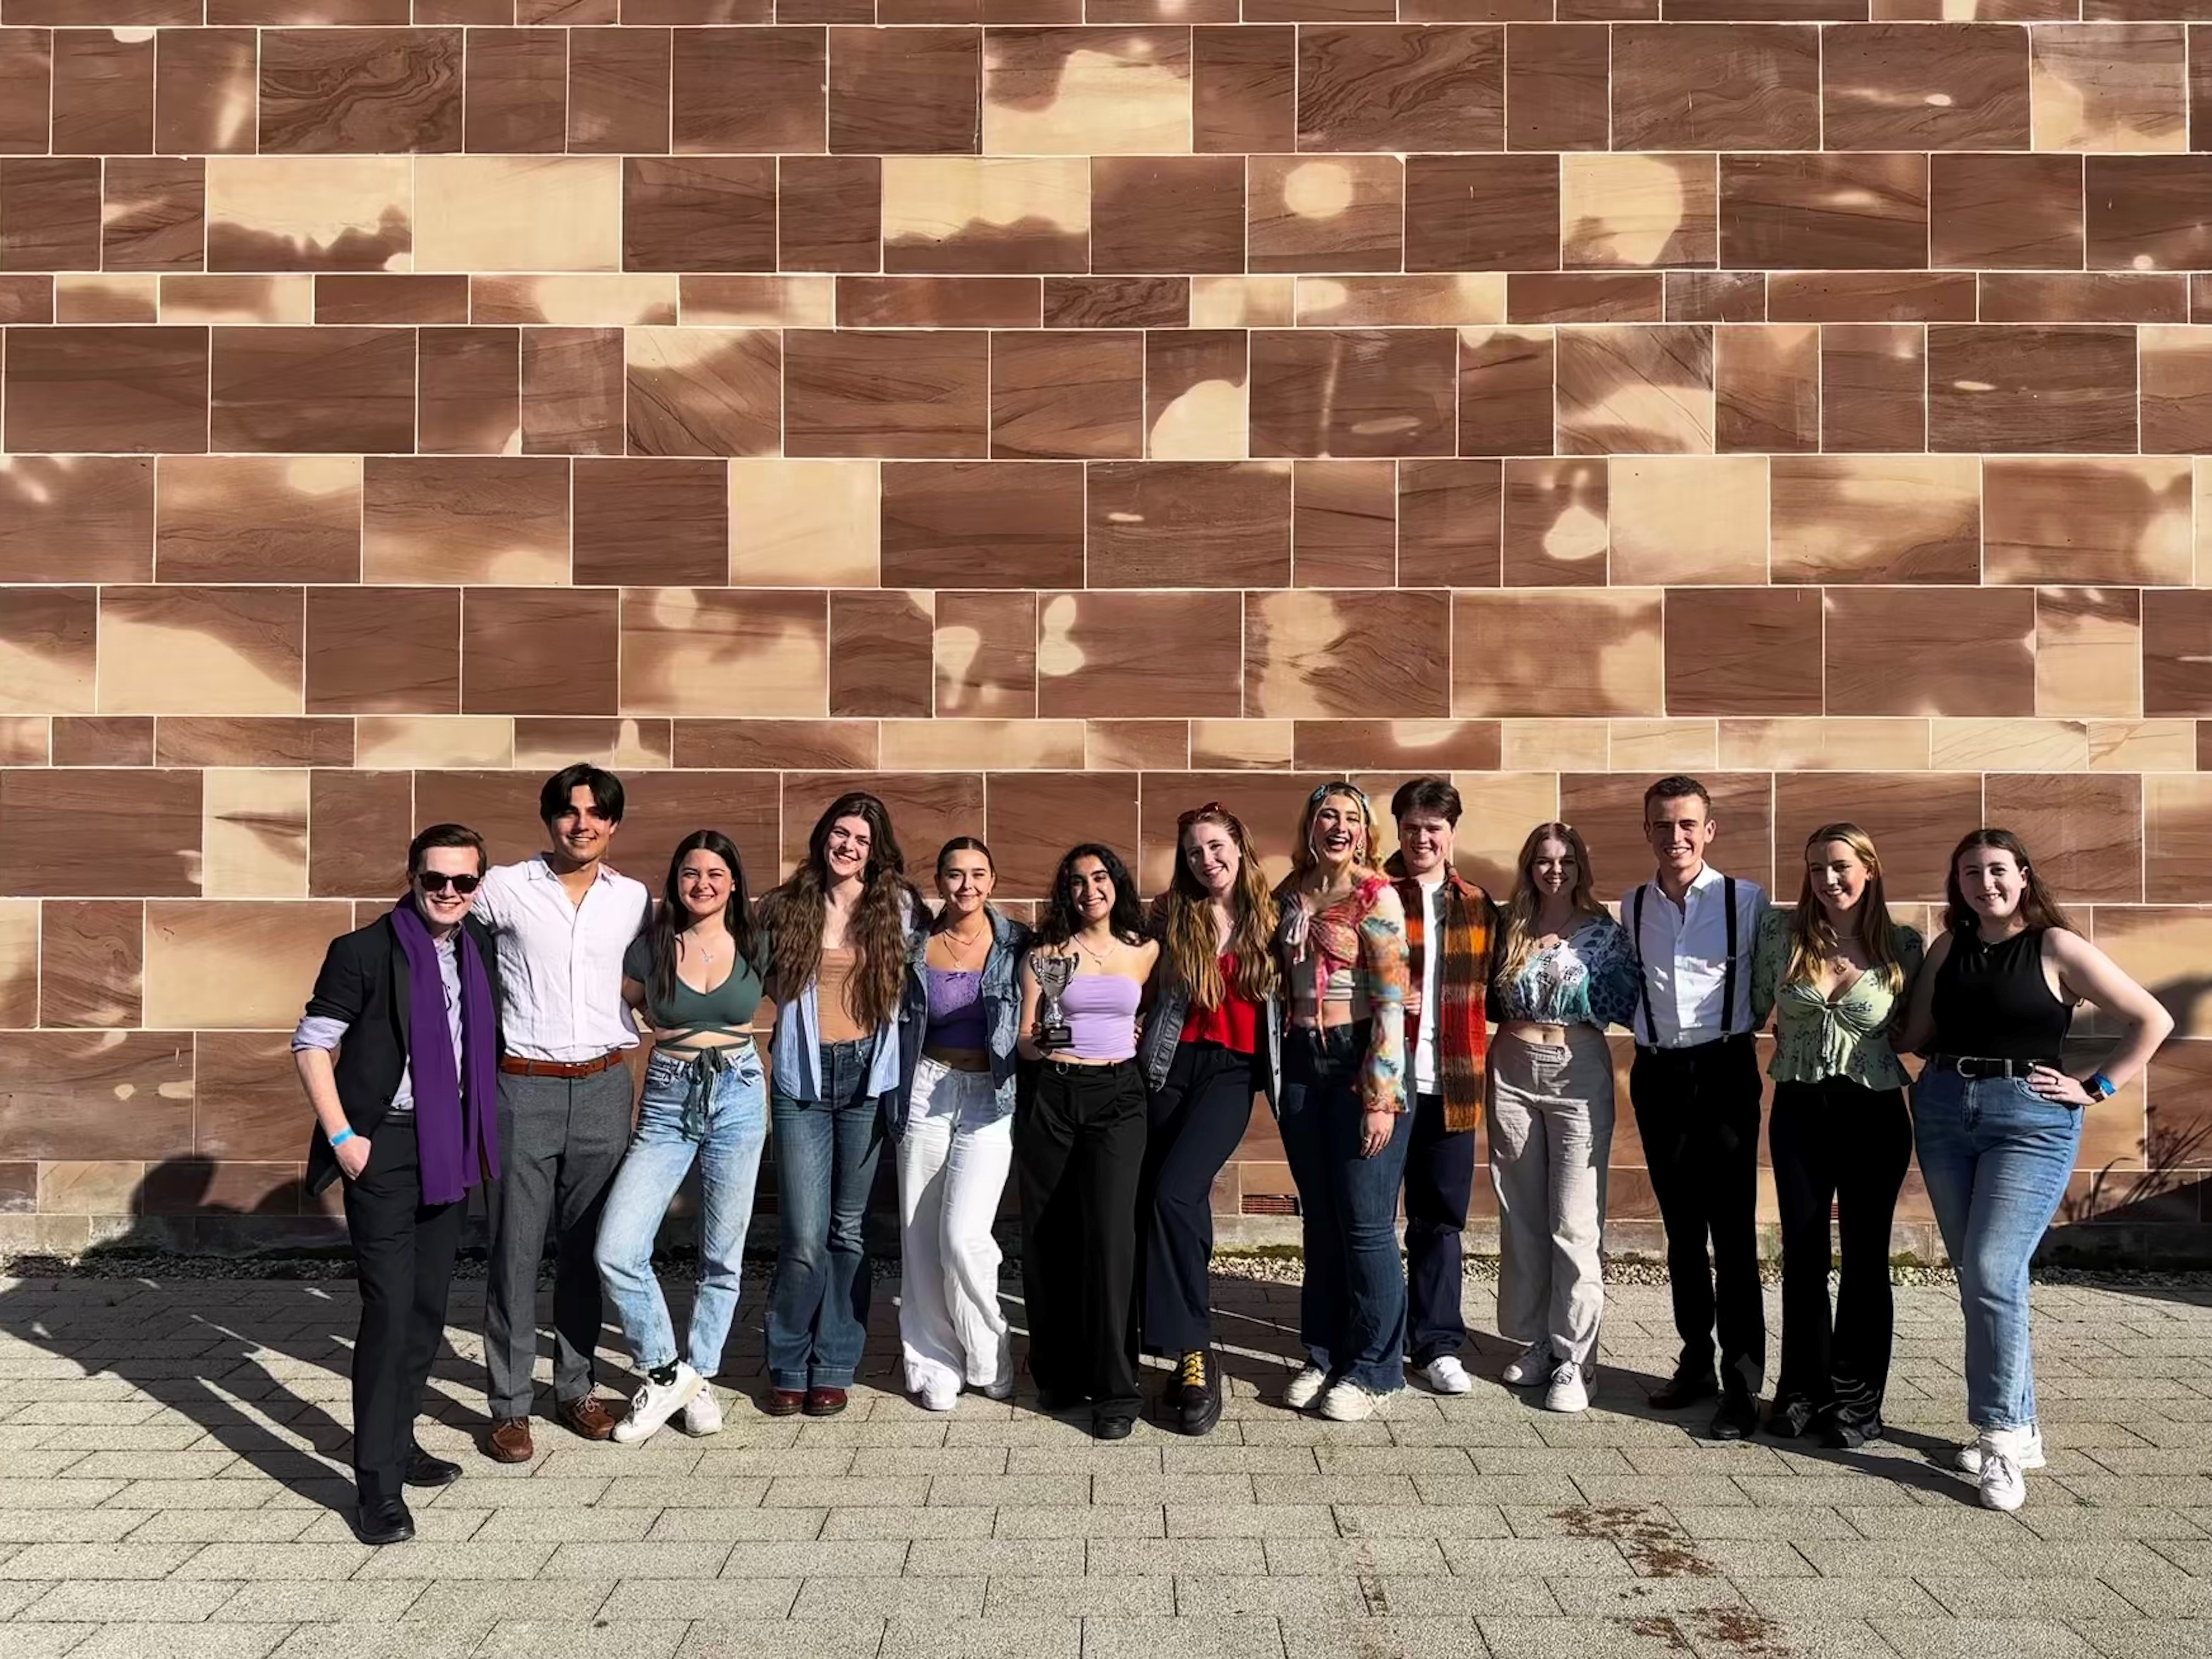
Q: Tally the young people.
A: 13